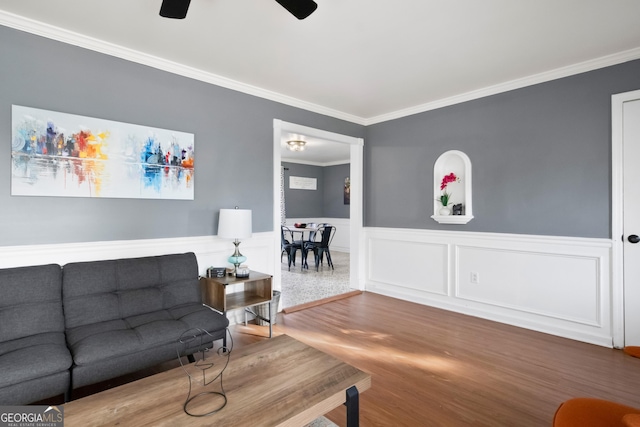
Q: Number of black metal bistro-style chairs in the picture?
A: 4